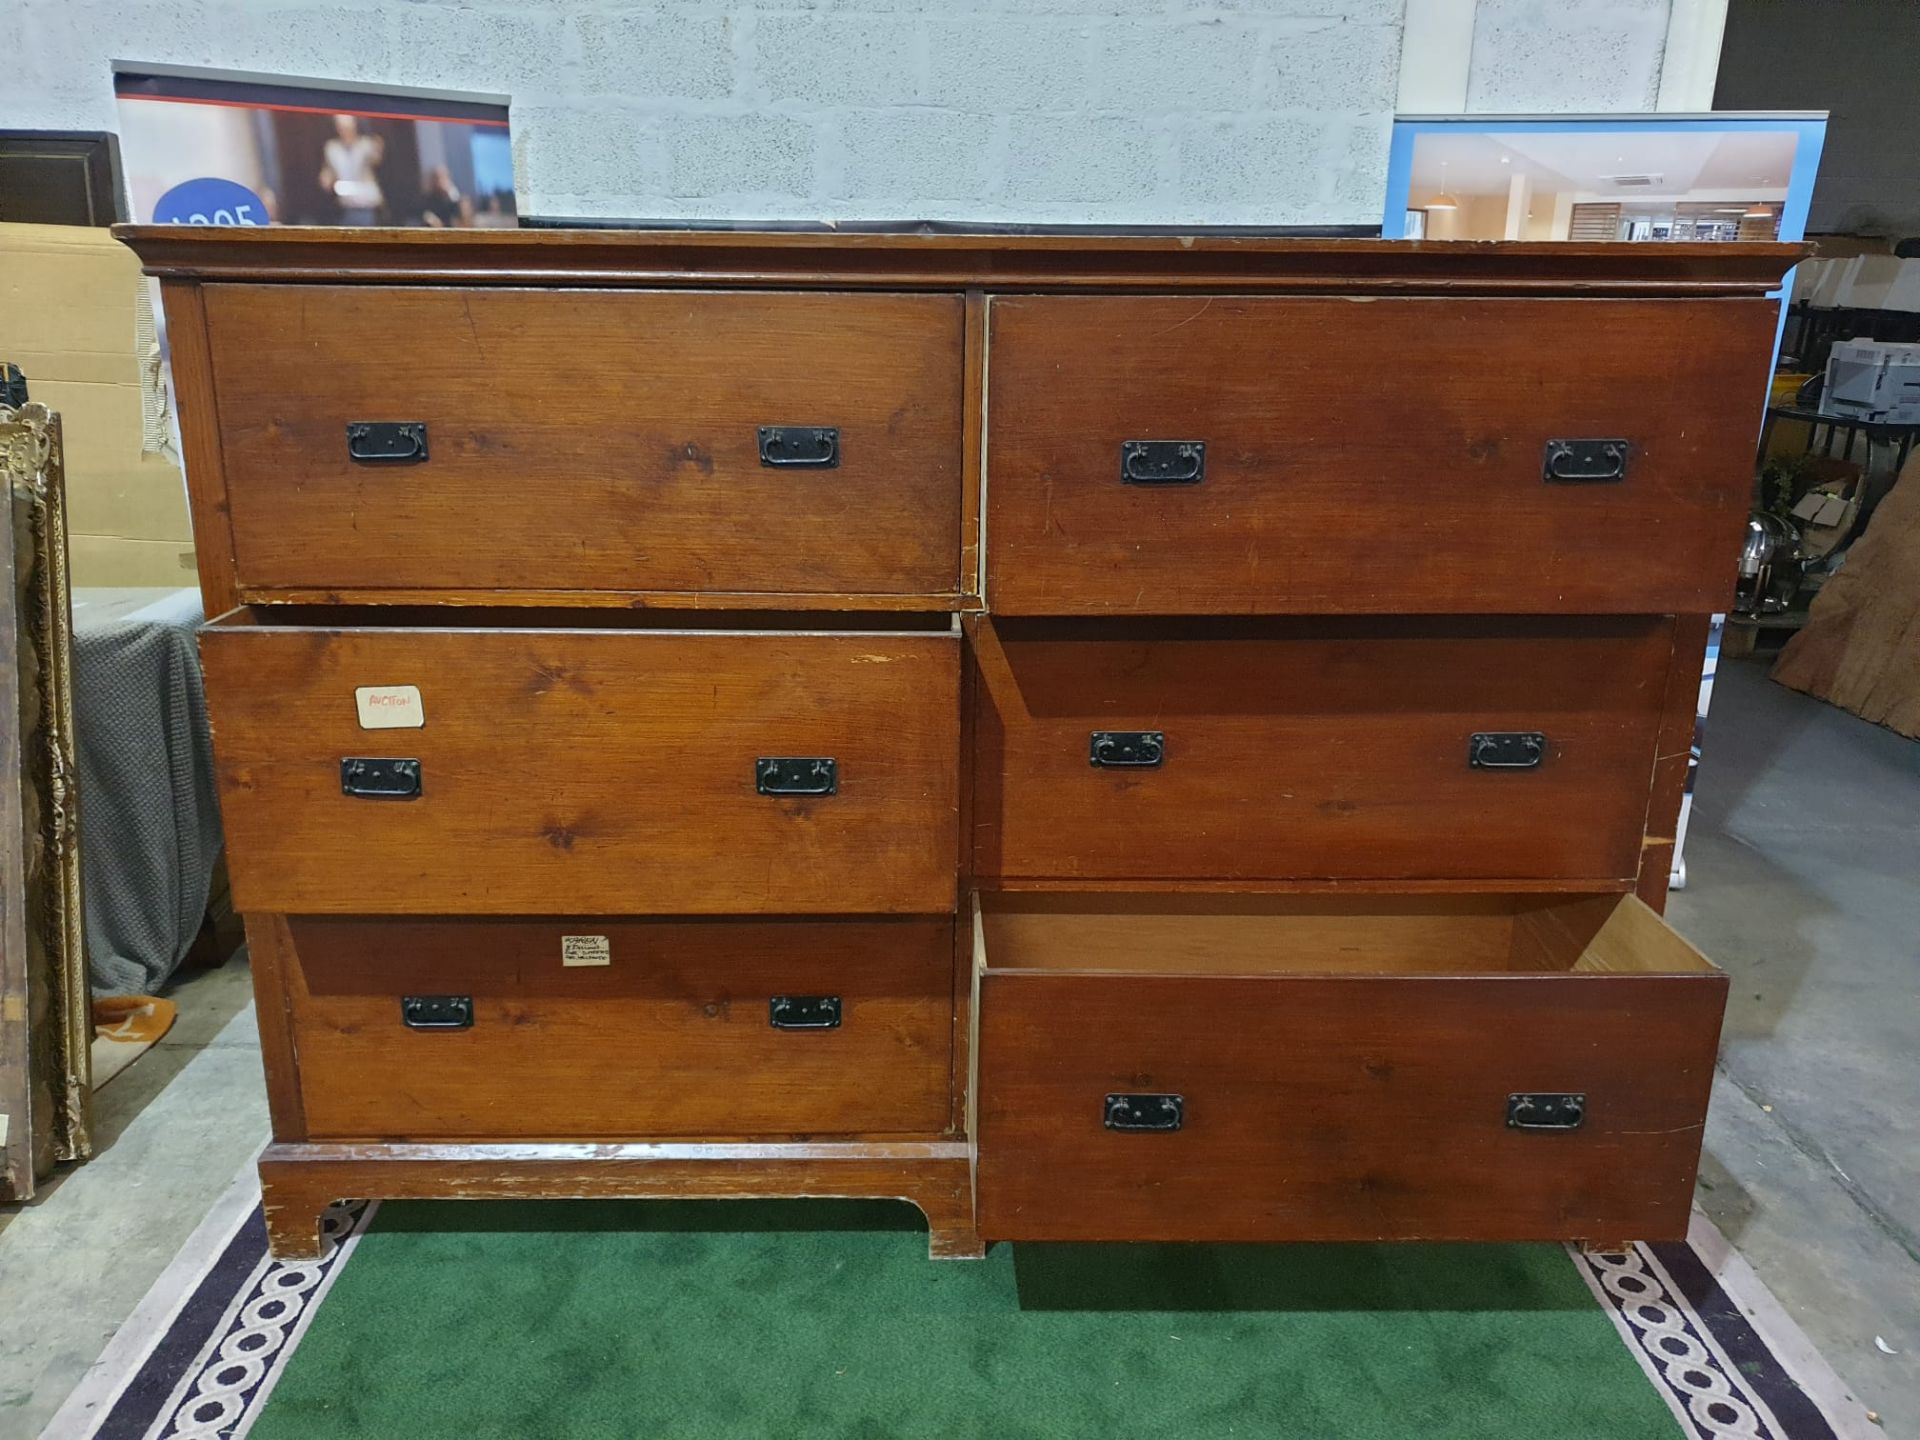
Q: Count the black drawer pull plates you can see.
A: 12